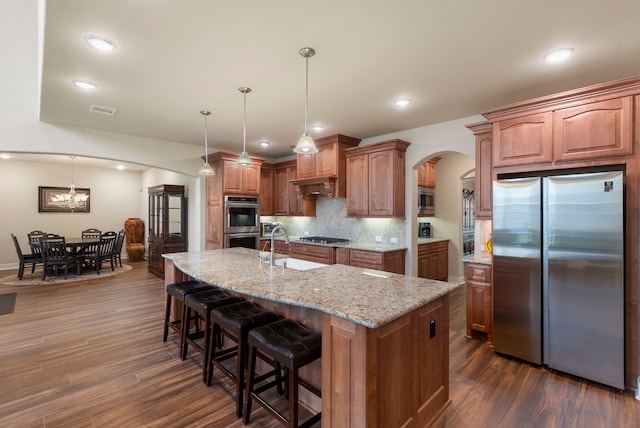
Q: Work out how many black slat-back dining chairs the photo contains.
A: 6